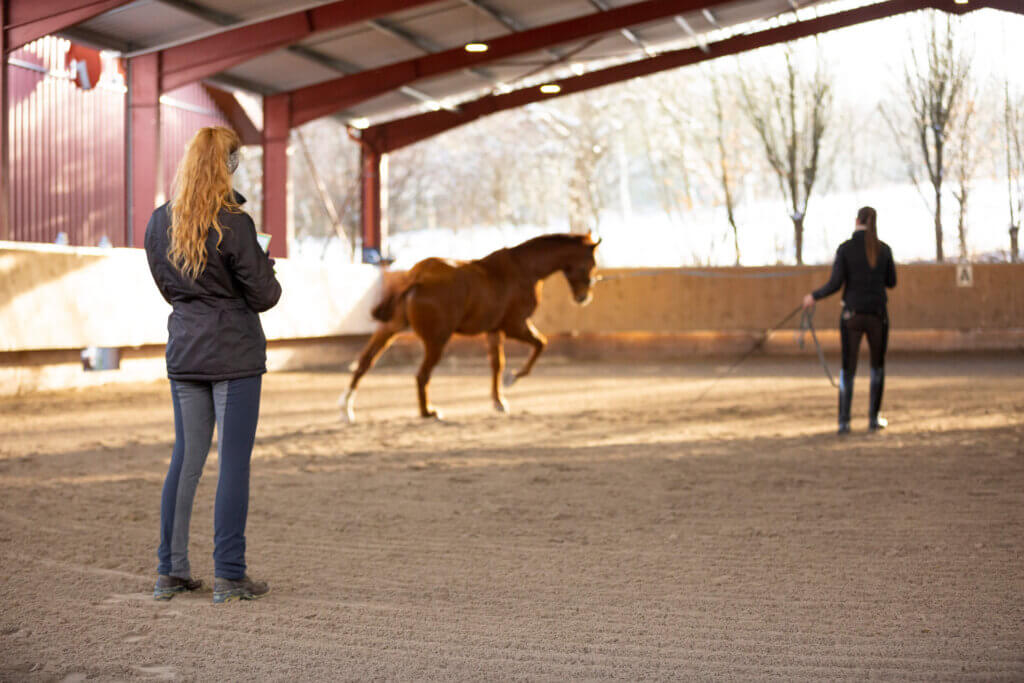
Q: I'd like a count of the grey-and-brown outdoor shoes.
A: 2